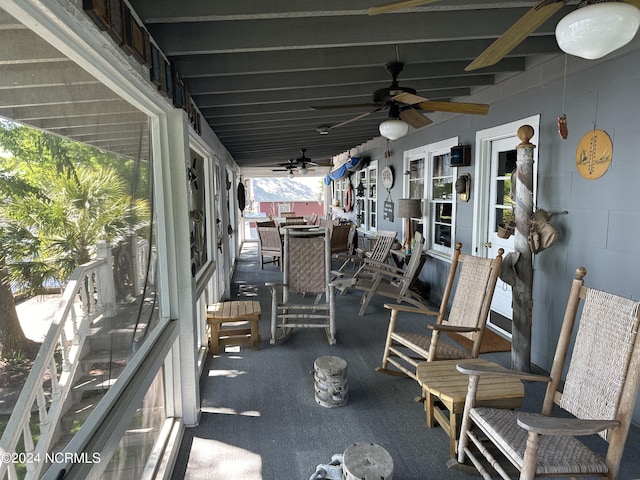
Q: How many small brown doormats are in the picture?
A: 1